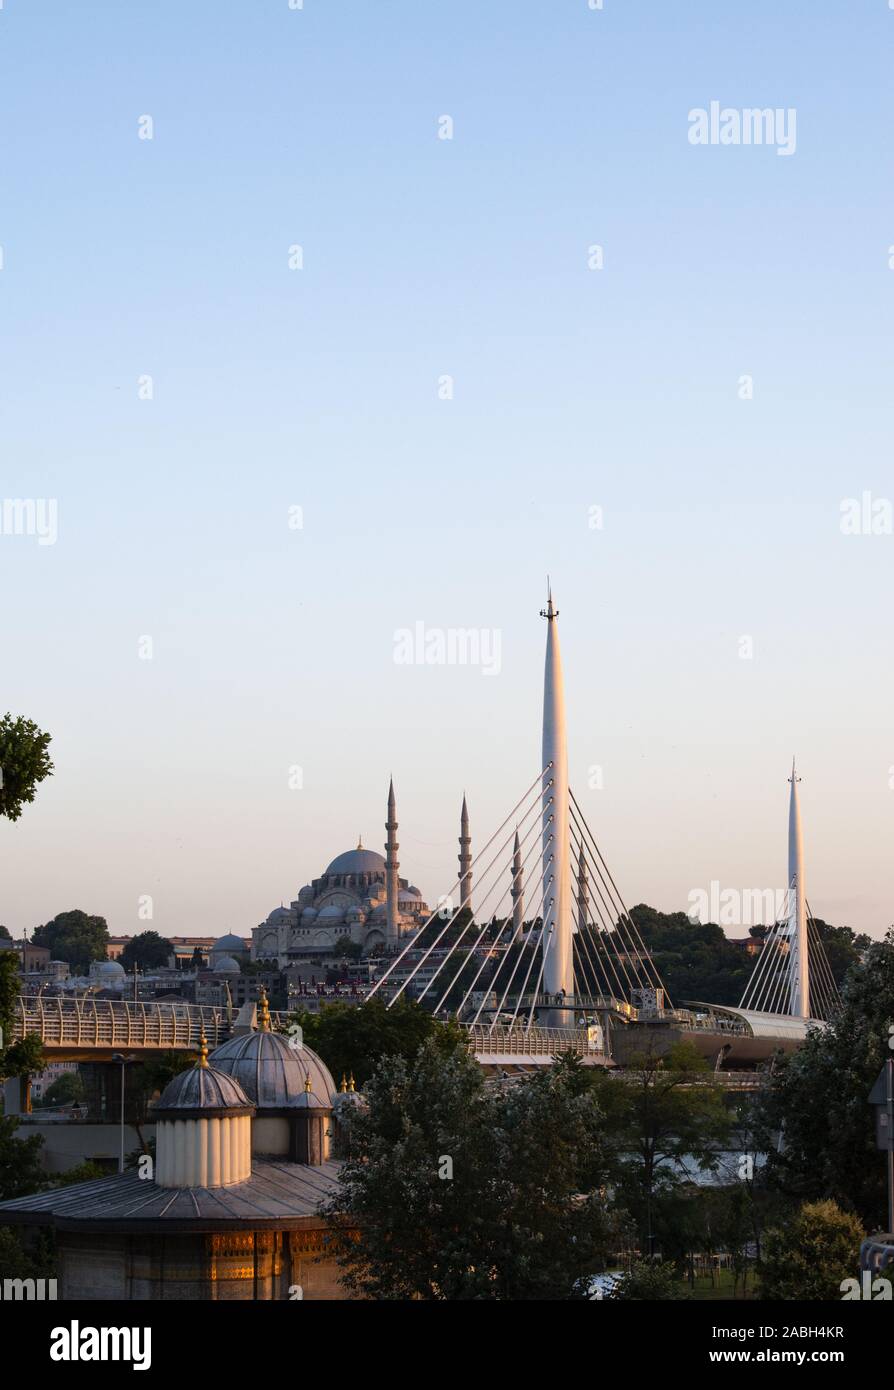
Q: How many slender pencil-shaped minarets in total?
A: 4